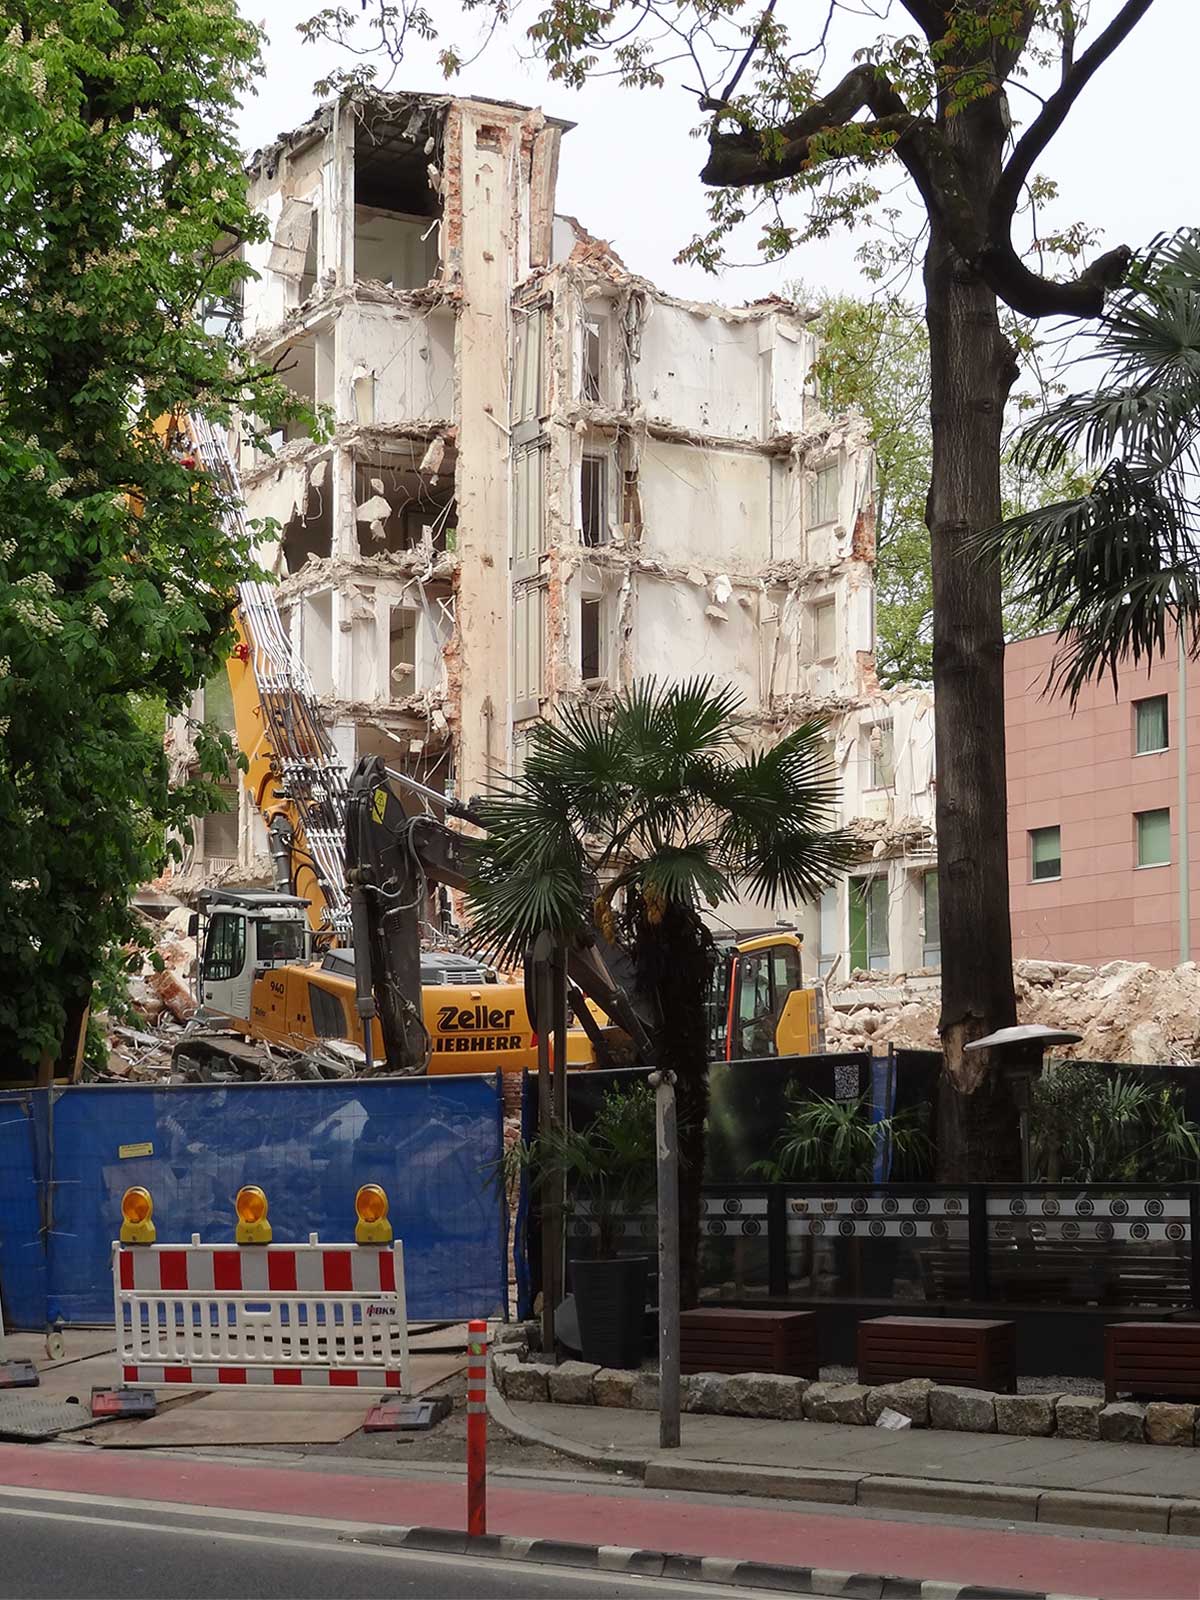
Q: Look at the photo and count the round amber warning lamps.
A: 3